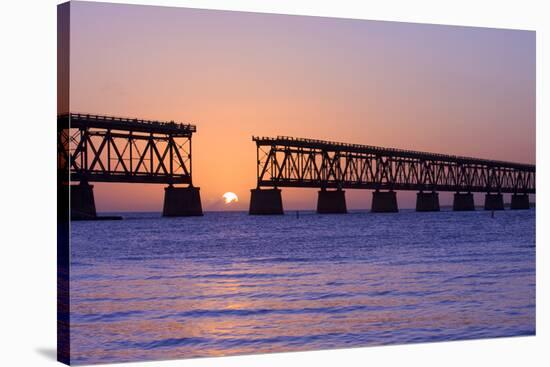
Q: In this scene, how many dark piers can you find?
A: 9